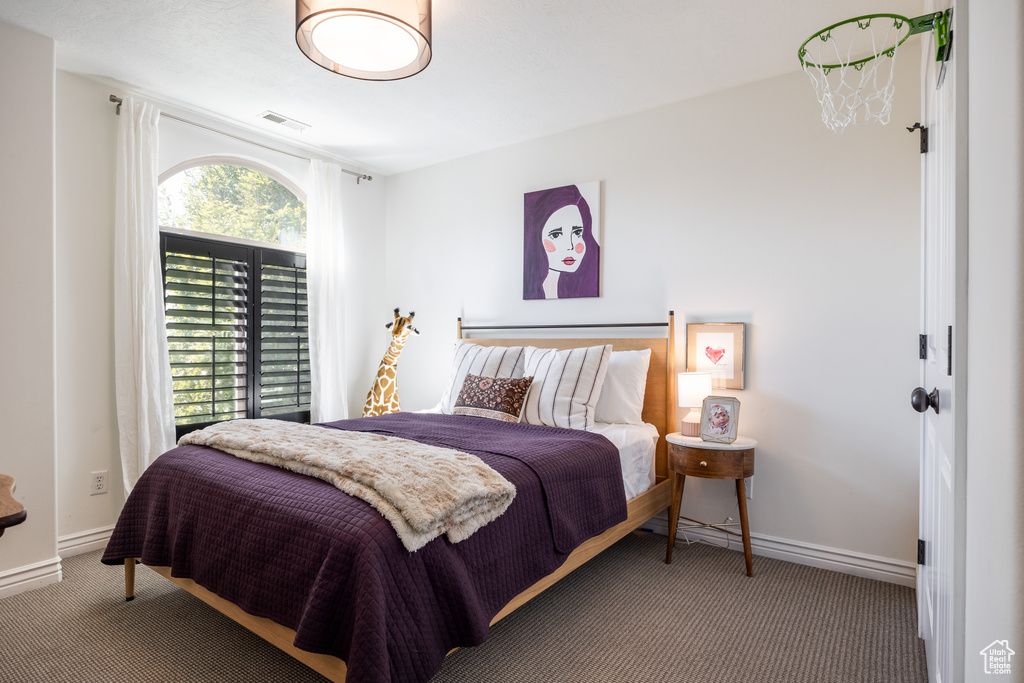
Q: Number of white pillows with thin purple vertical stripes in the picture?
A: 2